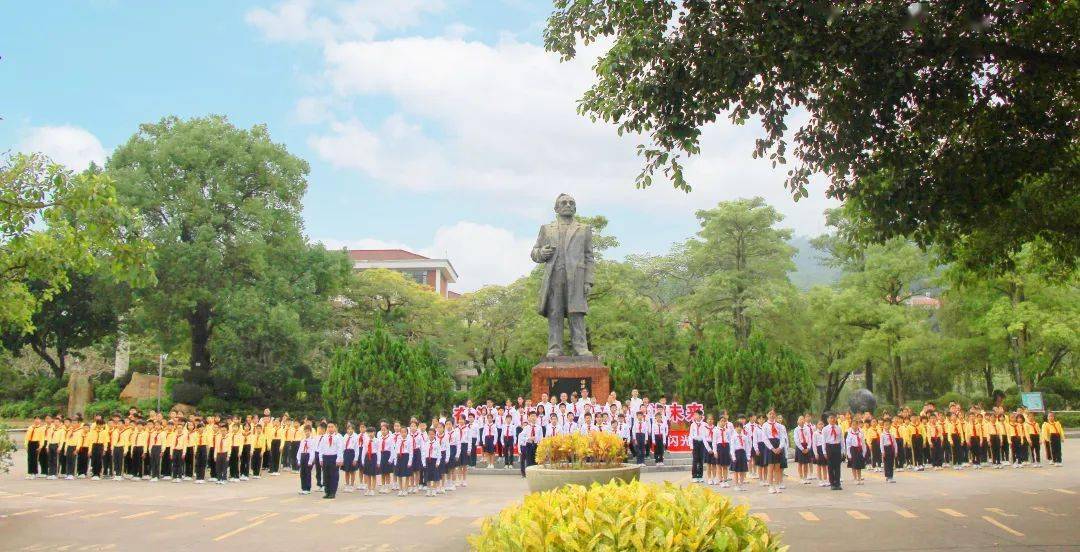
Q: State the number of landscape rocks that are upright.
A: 1